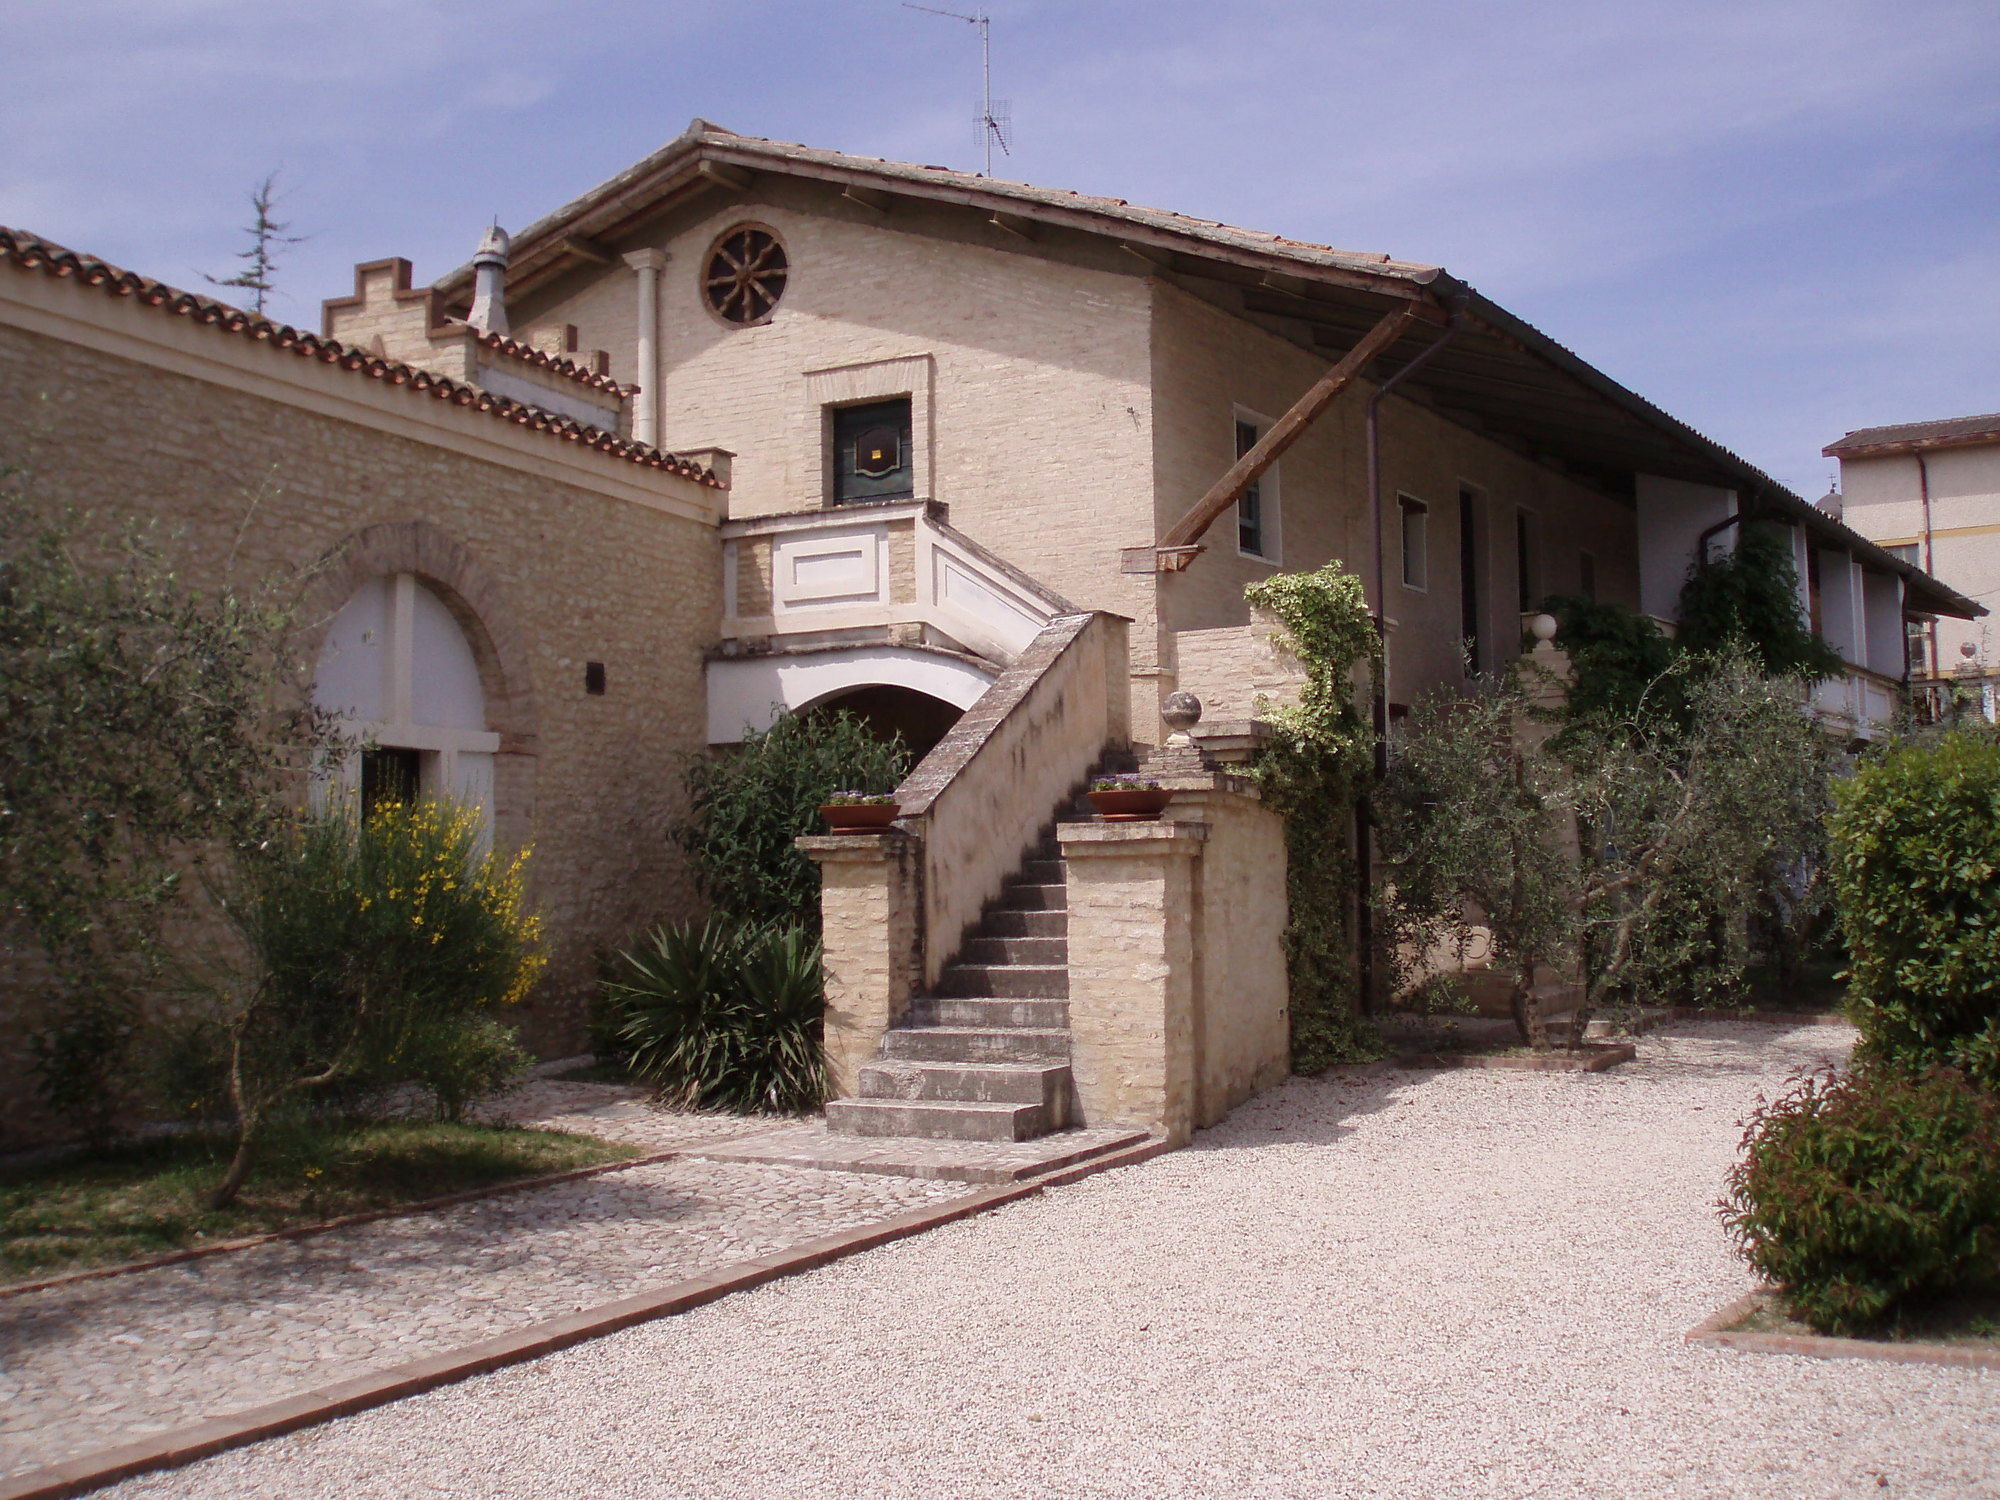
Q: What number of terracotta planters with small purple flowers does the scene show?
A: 2